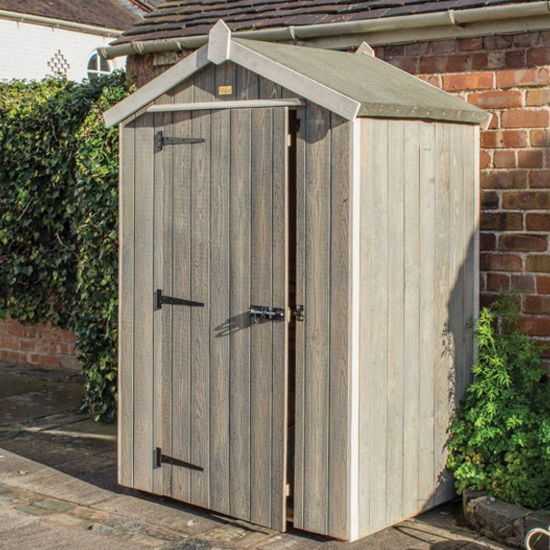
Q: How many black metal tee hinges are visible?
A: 3